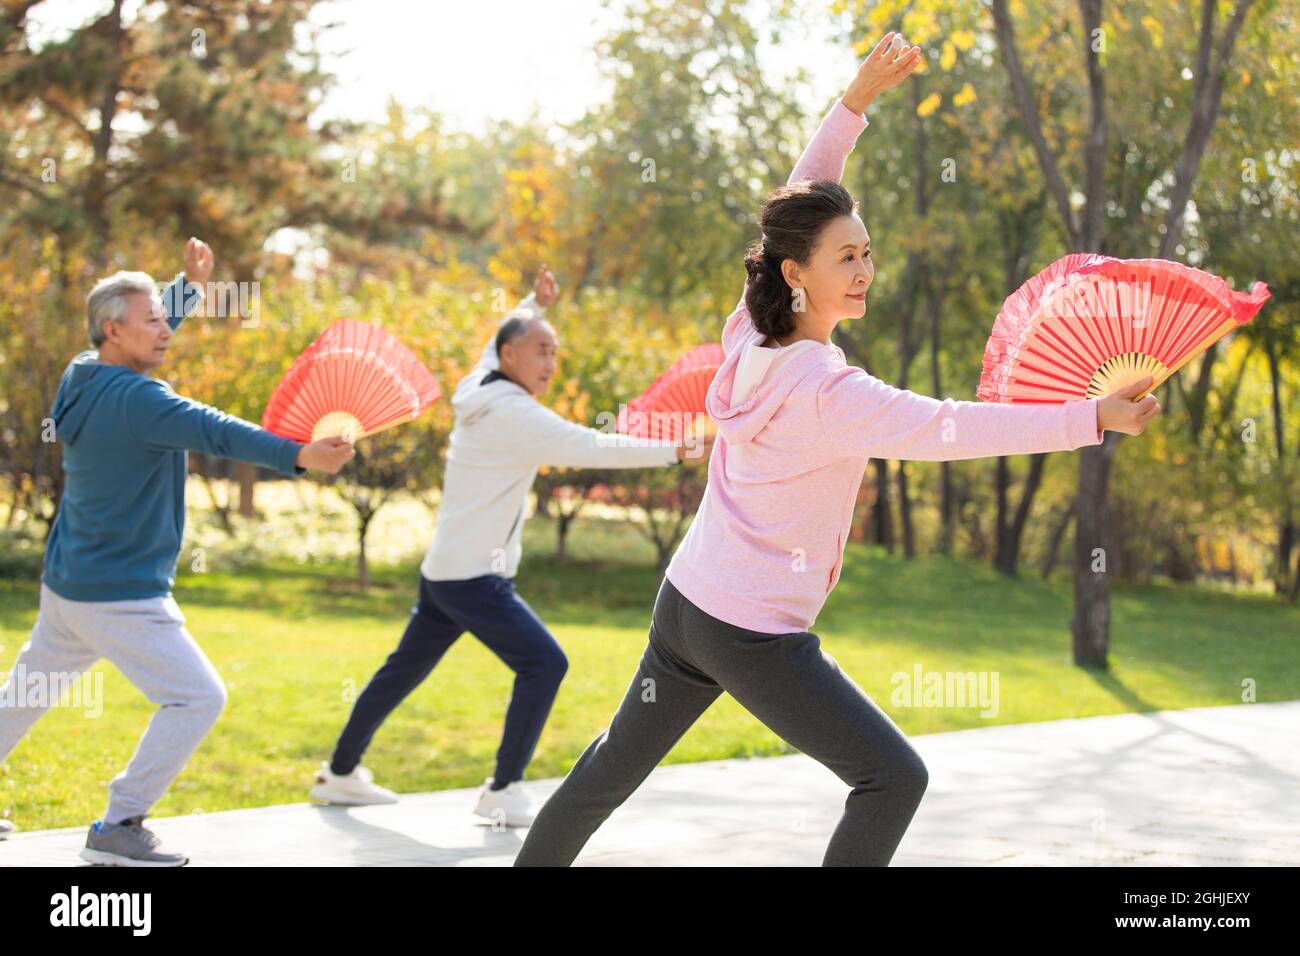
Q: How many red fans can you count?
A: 3